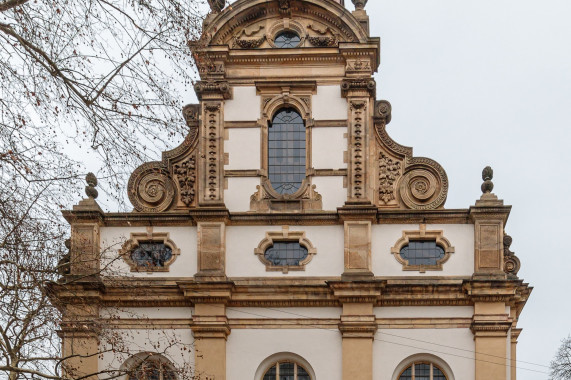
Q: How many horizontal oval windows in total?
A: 3